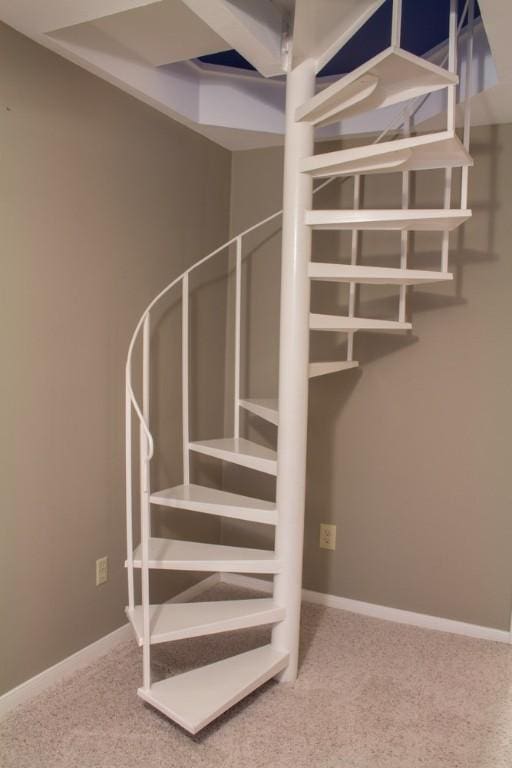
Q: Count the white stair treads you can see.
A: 12